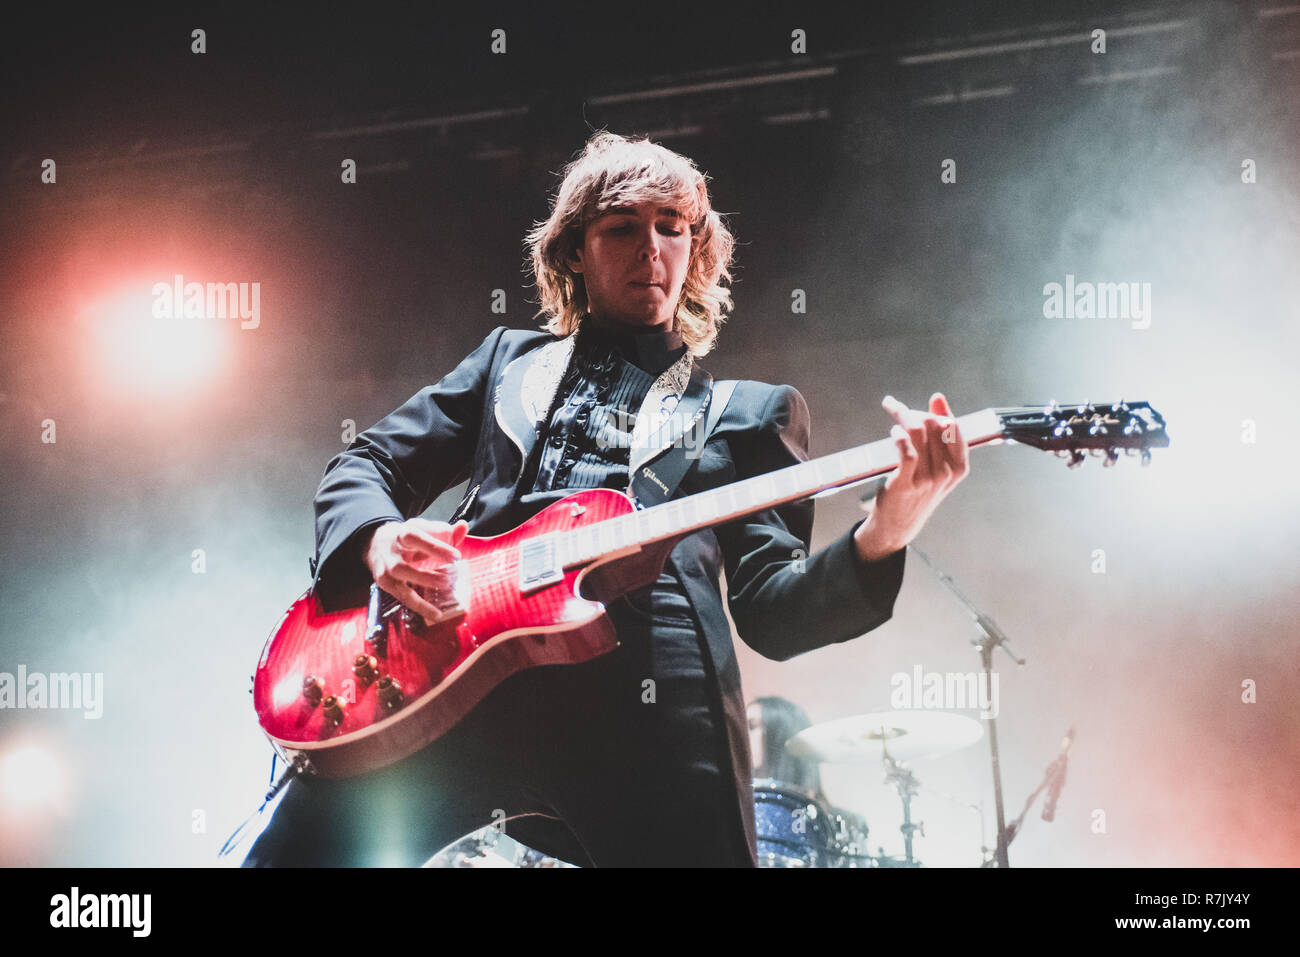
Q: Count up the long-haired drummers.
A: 1